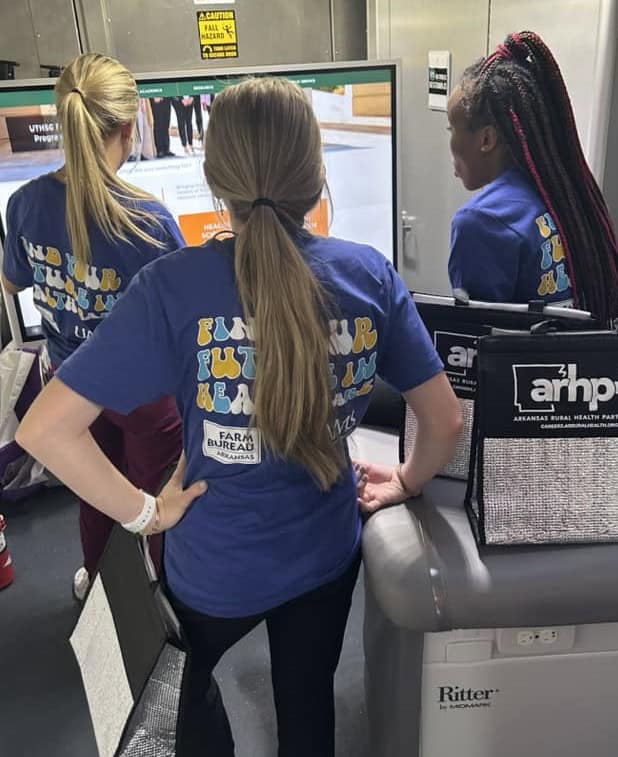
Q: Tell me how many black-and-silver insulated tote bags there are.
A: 3